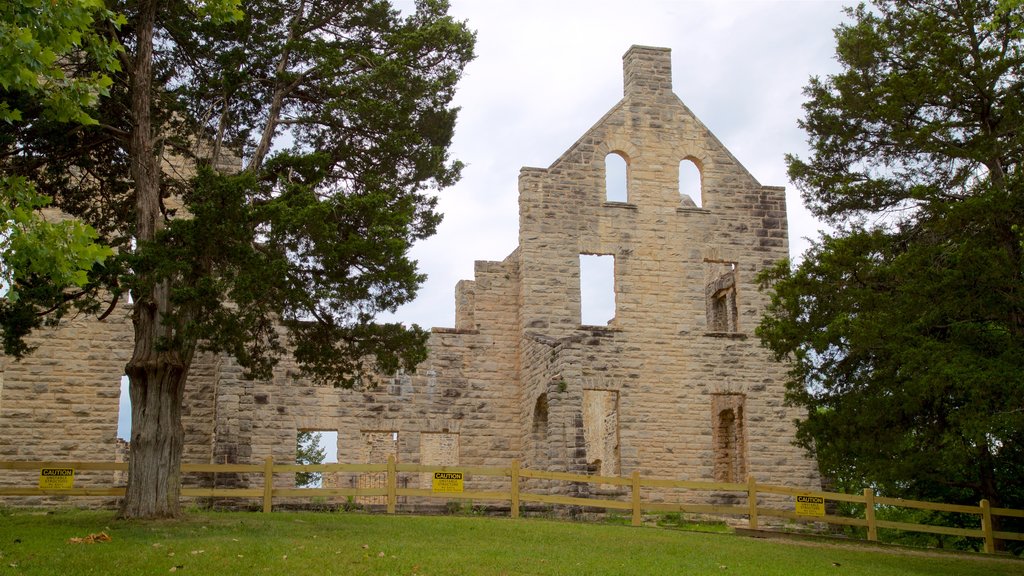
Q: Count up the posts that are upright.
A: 7